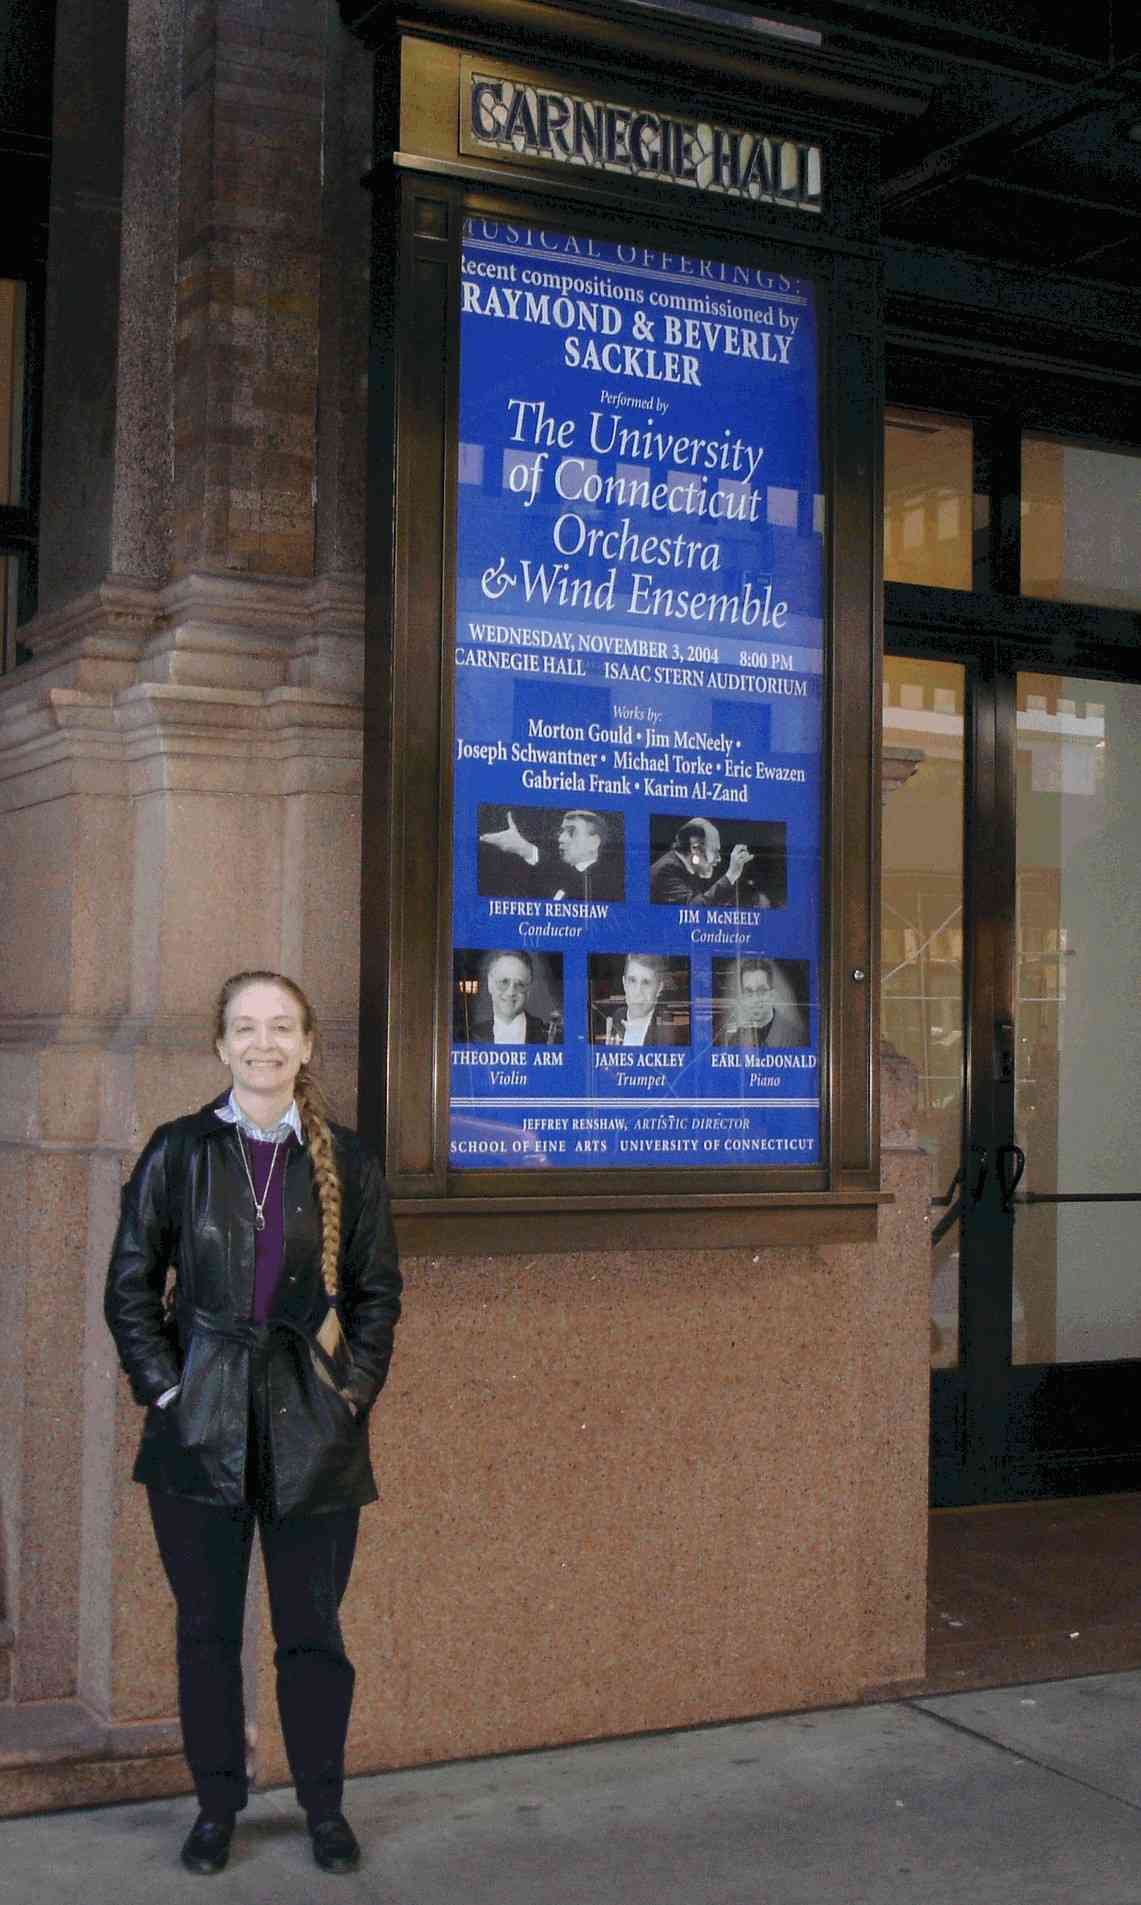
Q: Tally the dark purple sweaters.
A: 1